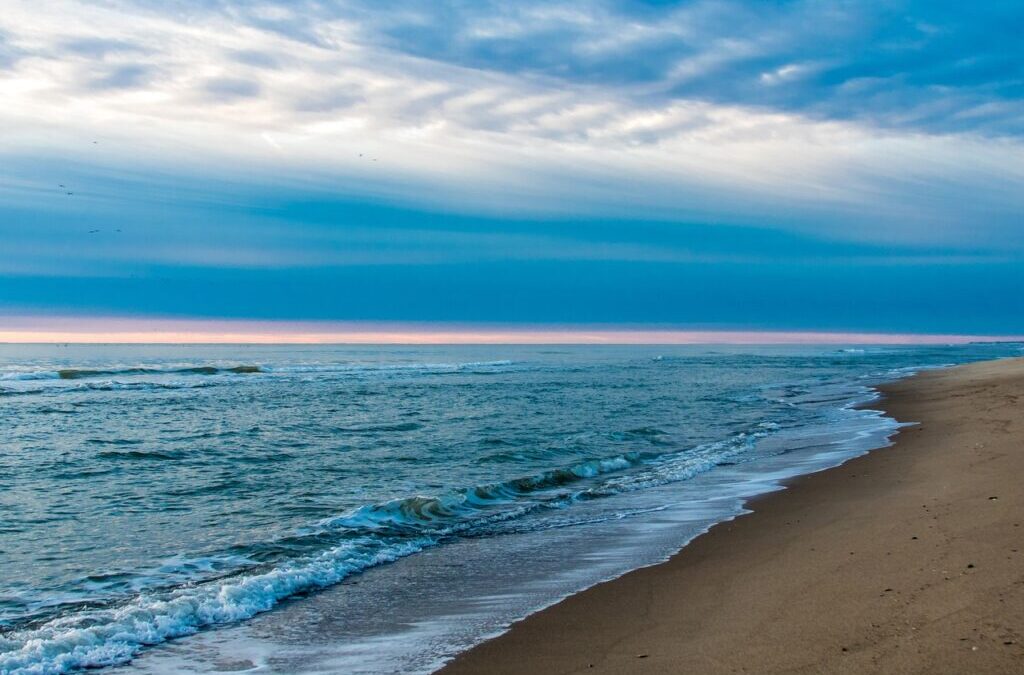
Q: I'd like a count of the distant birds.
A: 8